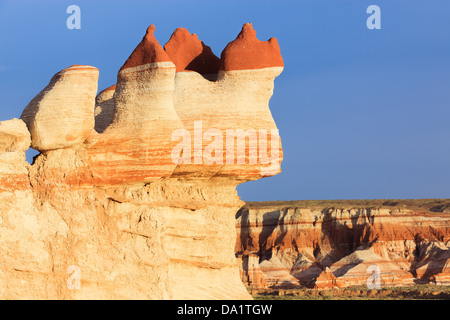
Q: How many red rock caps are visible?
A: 3